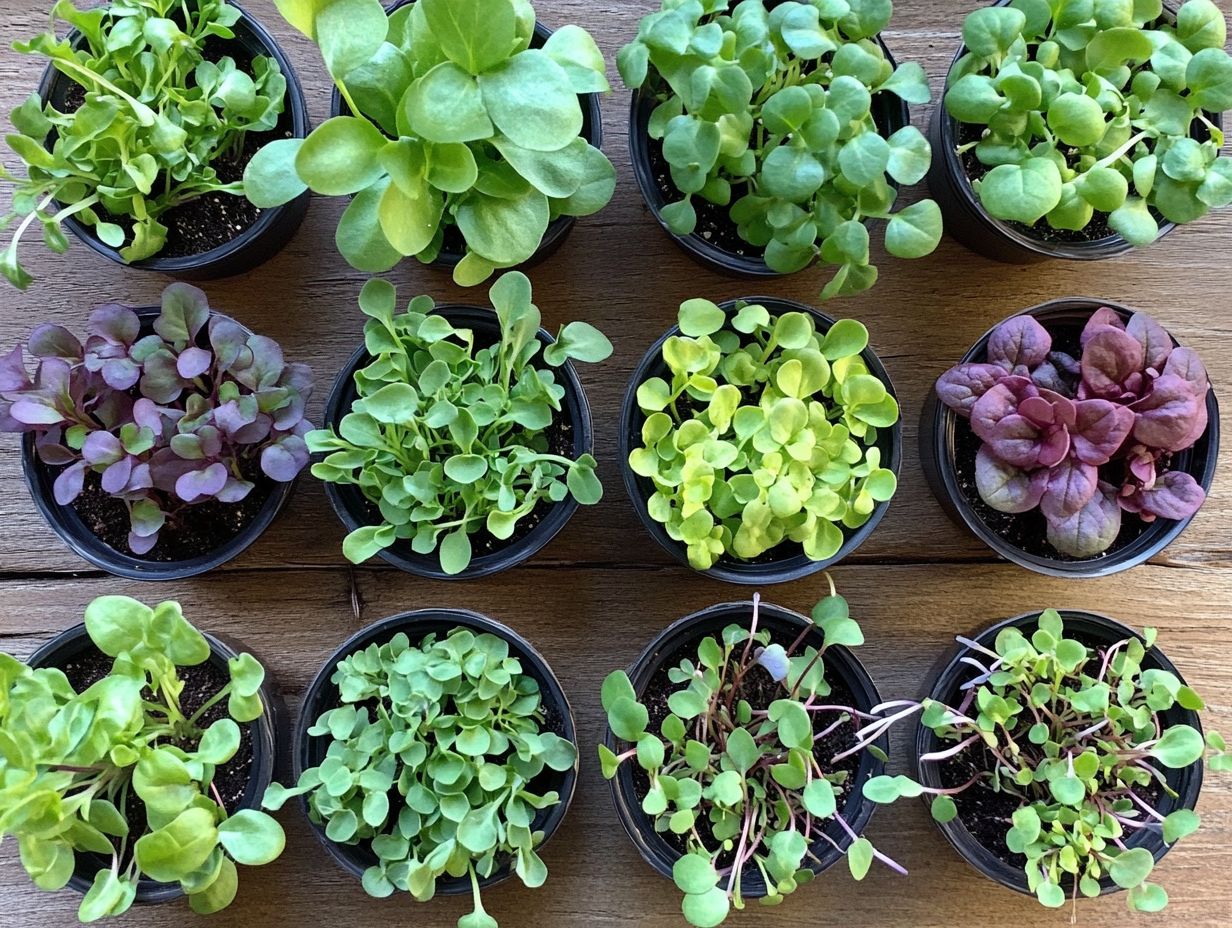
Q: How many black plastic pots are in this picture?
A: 12